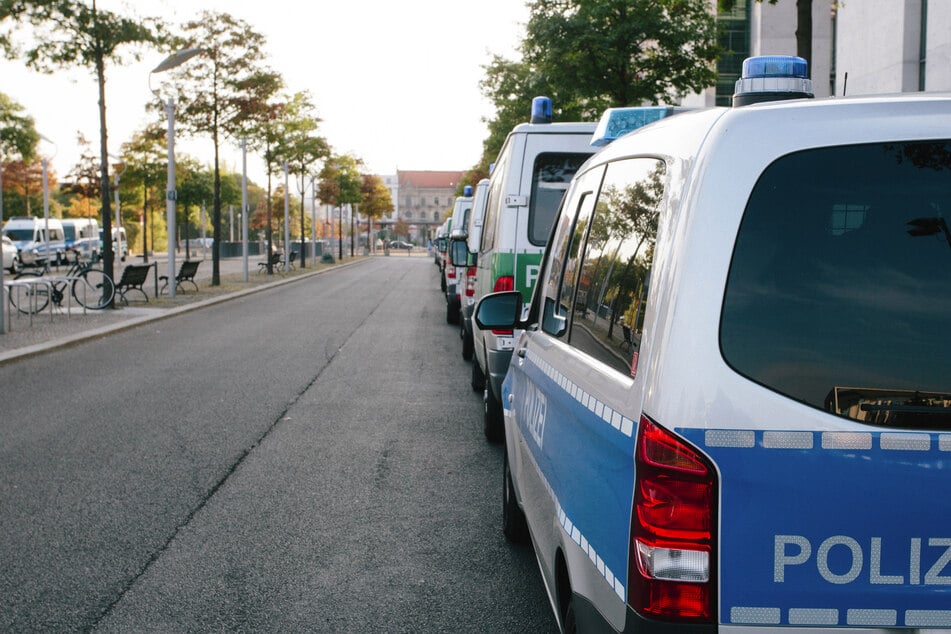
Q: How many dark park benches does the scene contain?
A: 4